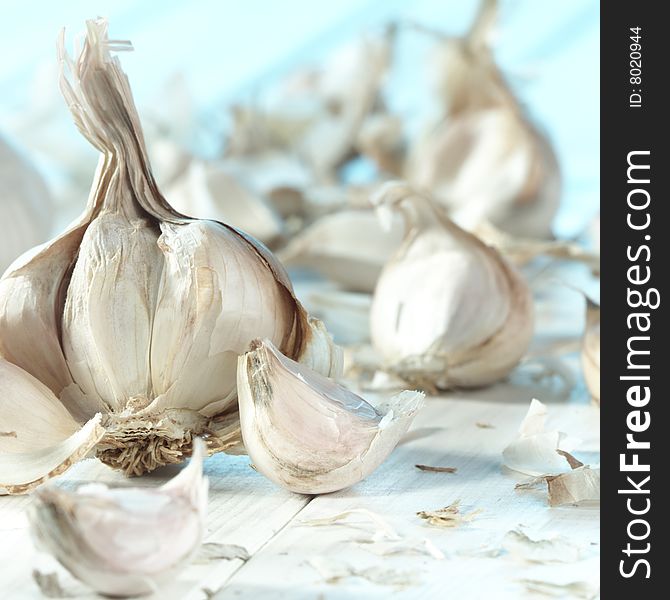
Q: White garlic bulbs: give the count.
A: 3